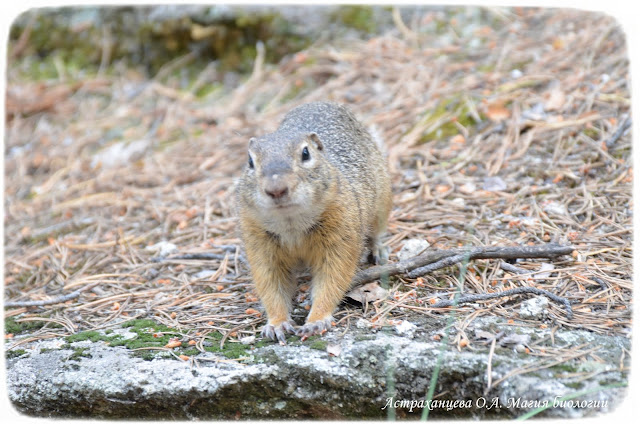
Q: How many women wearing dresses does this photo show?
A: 0